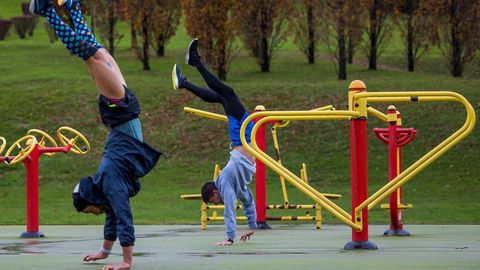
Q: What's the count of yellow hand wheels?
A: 4